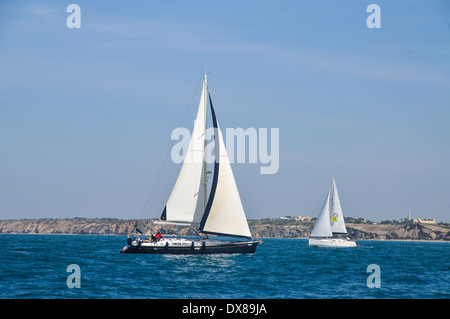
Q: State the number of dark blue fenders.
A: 4